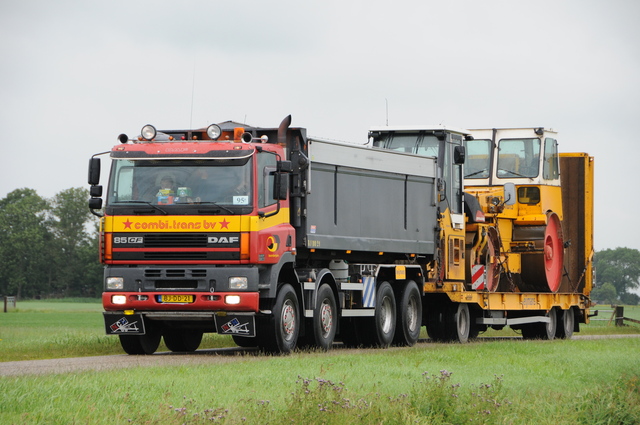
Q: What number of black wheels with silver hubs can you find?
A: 7